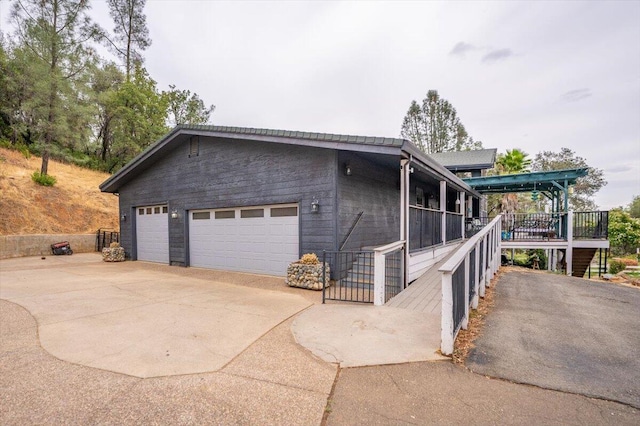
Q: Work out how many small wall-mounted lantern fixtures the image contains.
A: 4